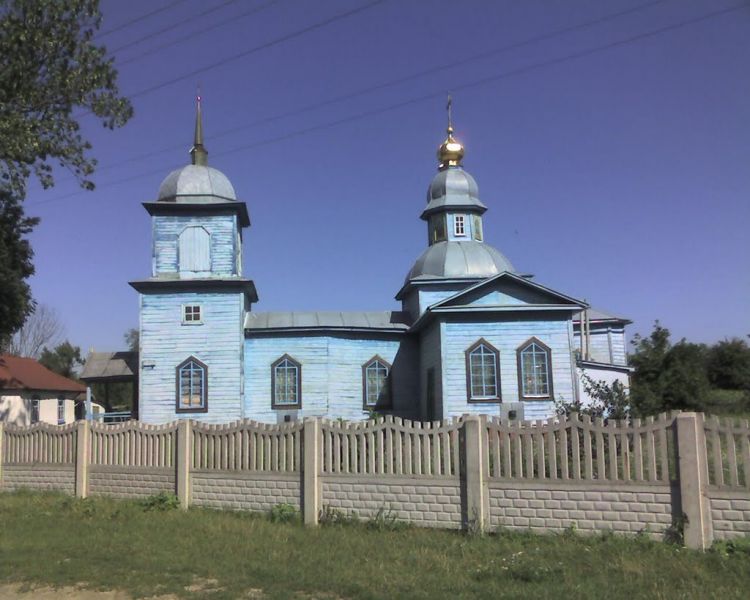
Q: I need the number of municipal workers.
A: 0